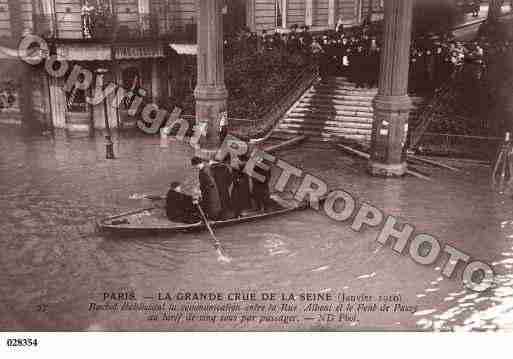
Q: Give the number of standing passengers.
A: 4